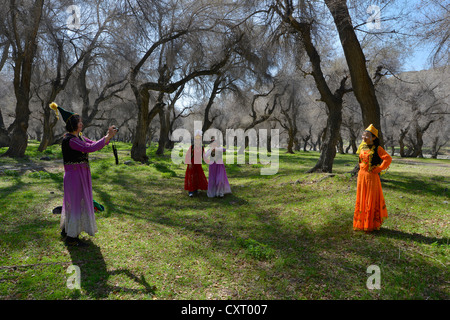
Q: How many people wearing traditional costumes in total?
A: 4